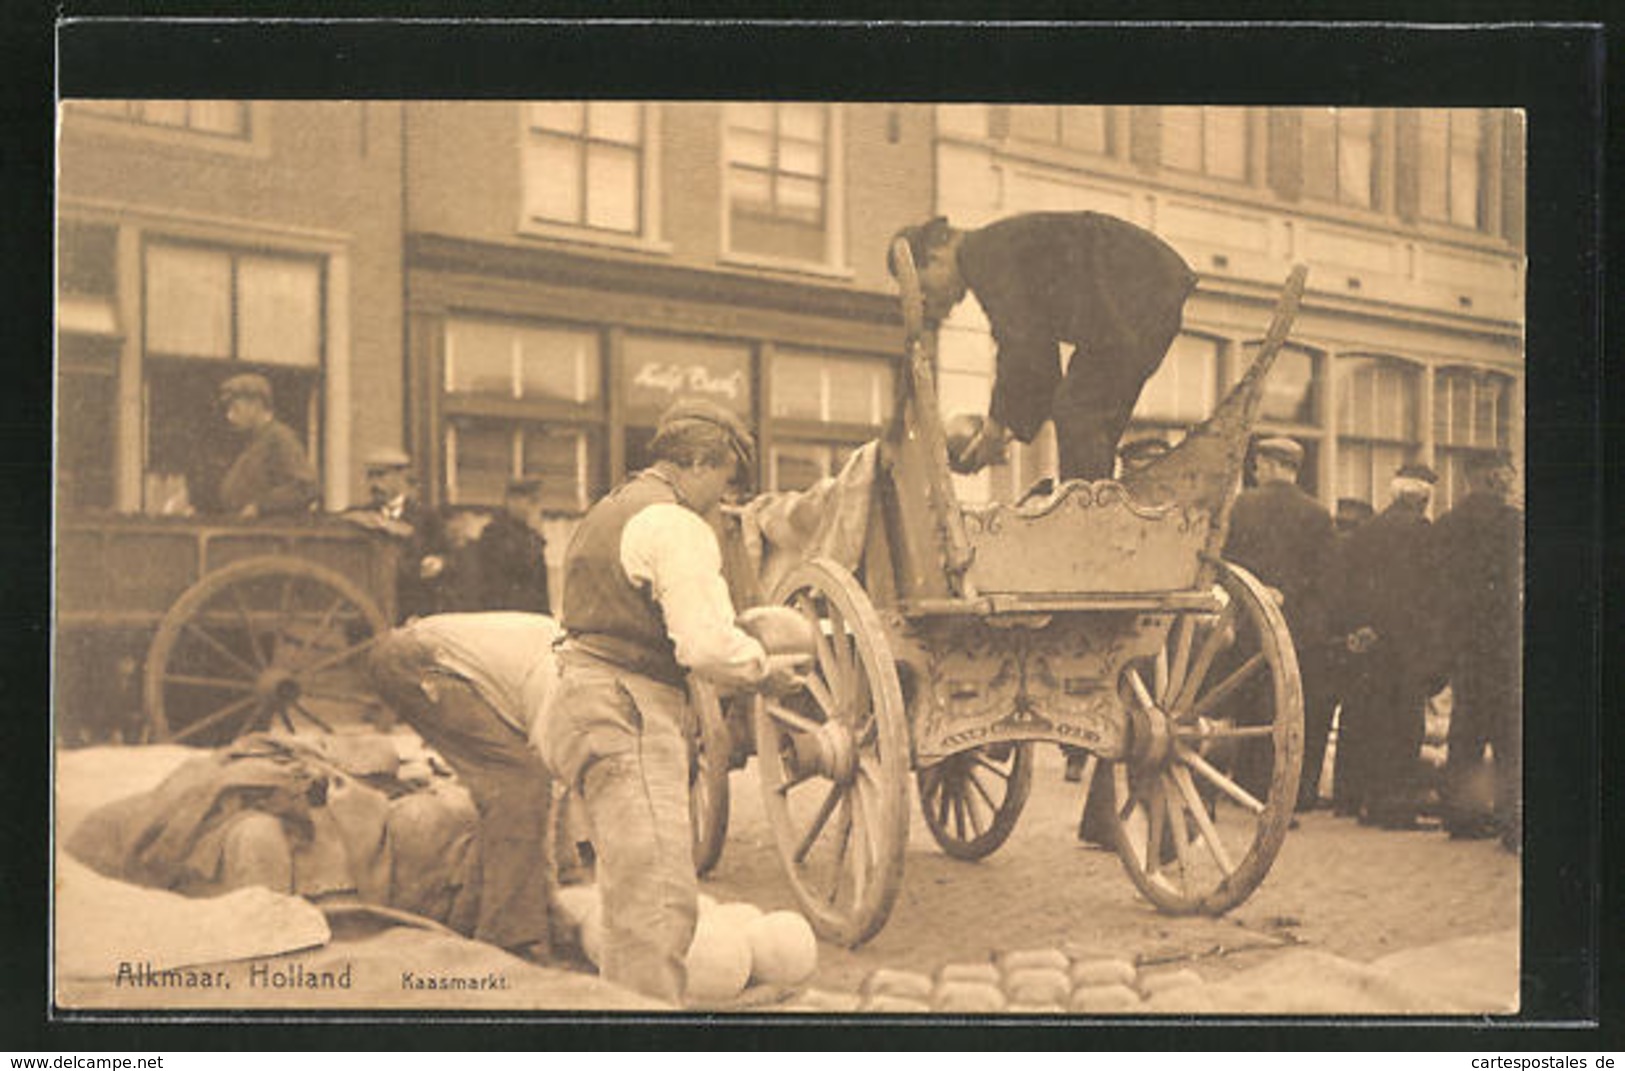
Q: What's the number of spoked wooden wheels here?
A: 5